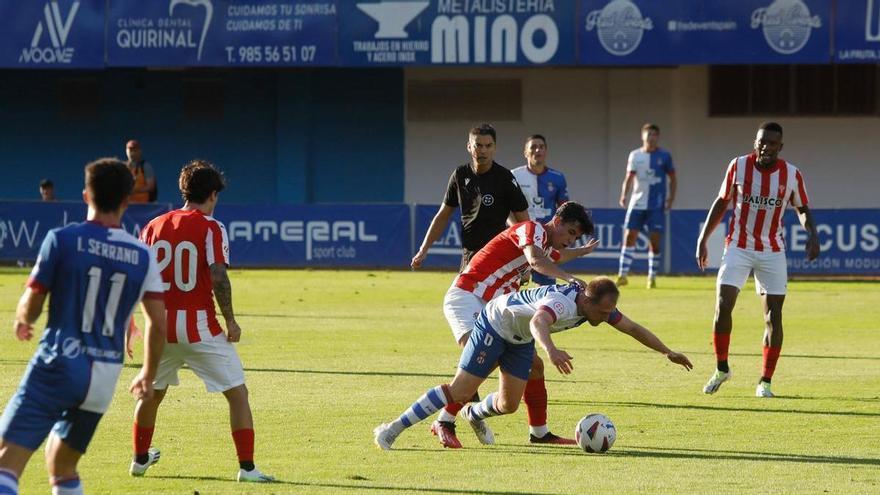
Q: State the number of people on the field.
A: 8